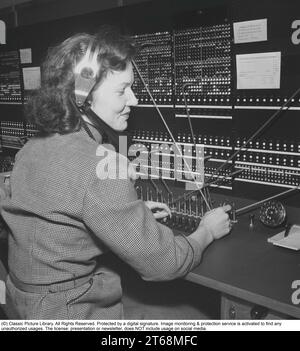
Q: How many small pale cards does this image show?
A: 4